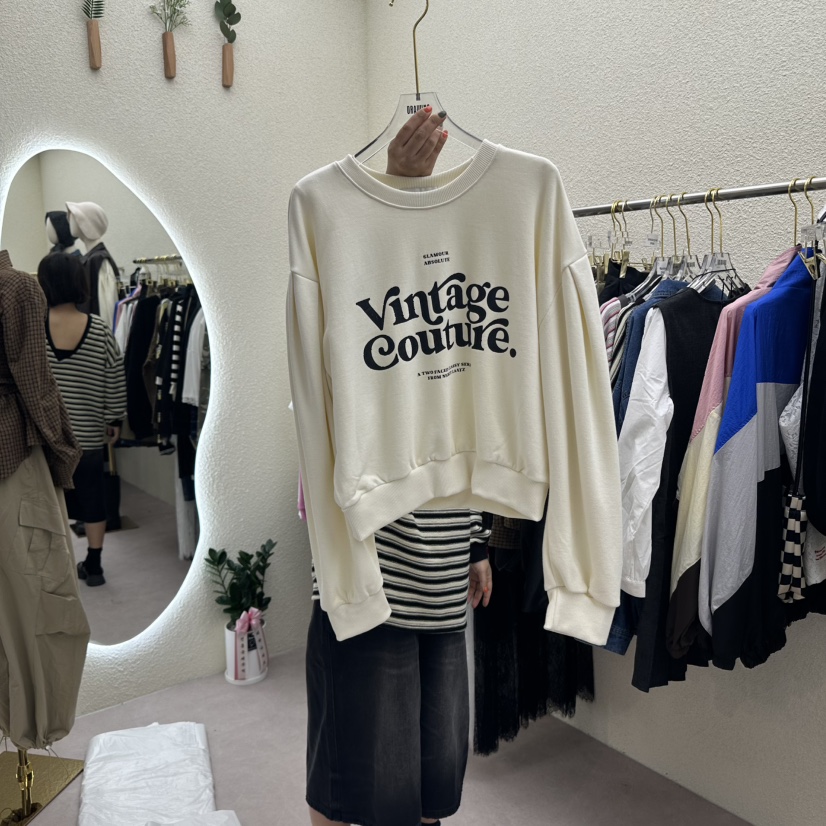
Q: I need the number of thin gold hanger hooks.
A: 12